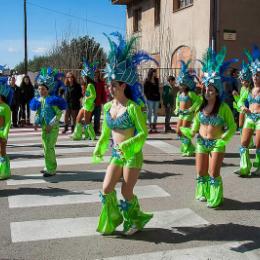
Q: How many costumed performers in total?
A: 8